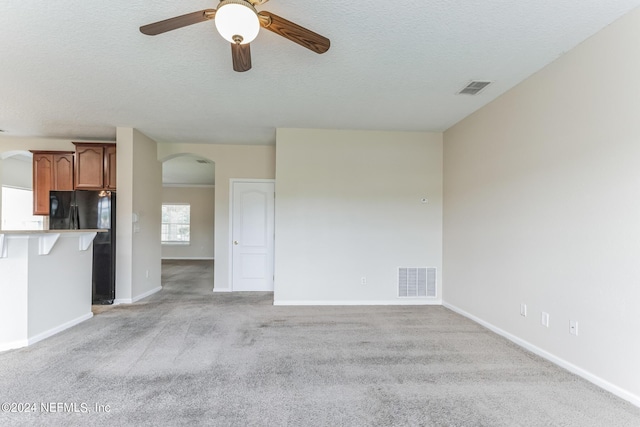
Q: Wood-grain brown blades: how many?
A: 3